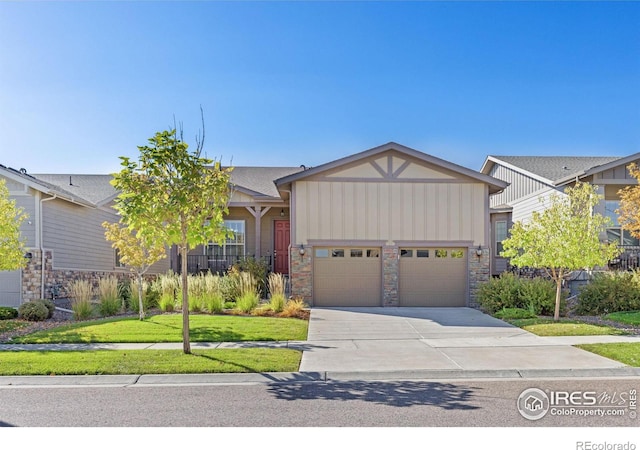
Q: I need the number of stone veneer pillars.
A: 3